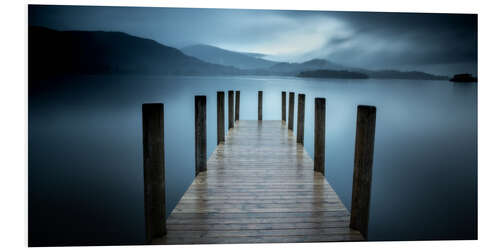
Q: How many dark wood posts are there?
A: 11